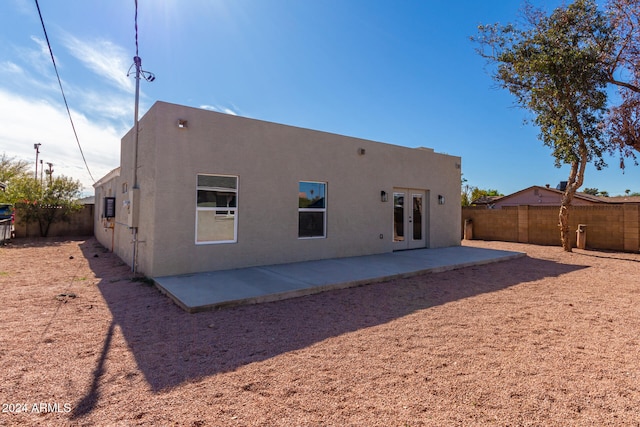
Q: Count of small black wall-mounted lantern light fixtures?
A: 2